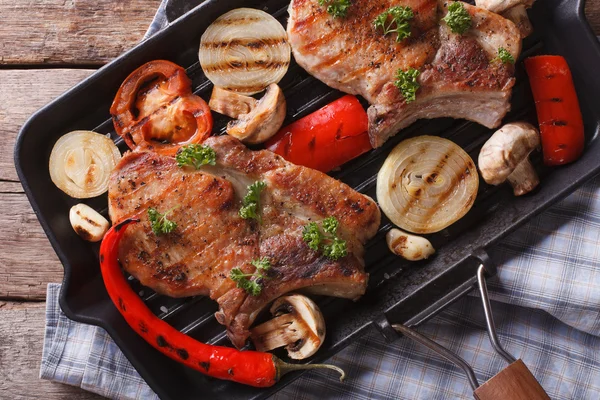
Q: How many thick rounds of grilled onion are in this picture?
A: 3